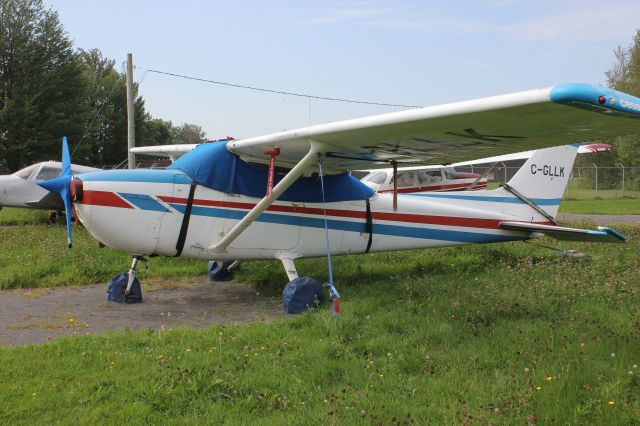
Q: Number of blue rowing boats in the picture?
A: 0